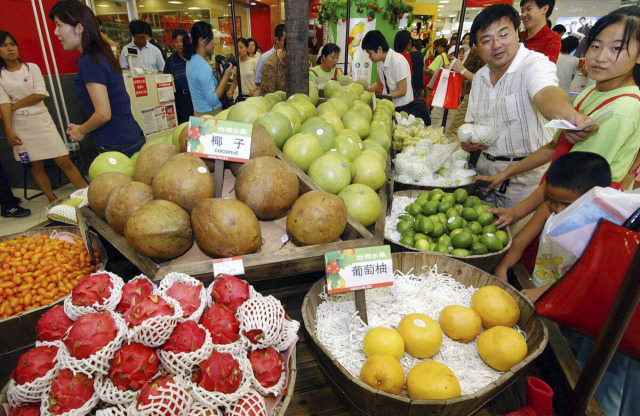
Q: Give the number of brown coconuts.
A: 10